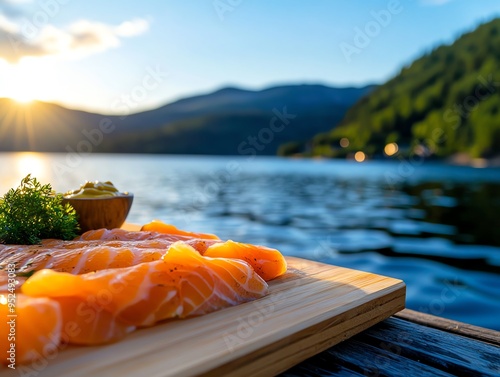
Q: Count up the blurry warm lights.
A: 3